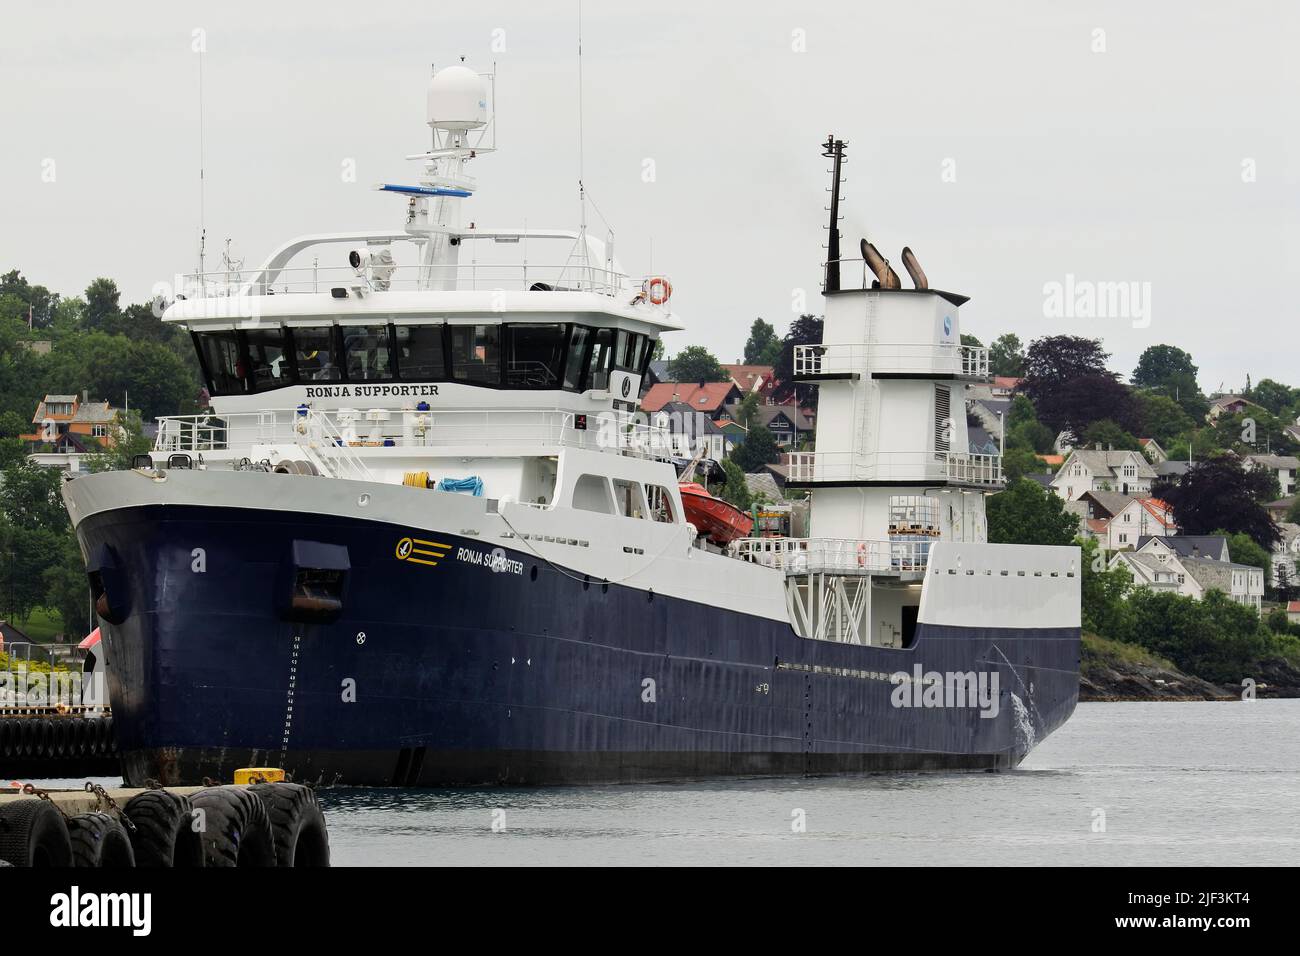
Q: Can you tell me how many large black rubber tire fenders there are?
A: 5